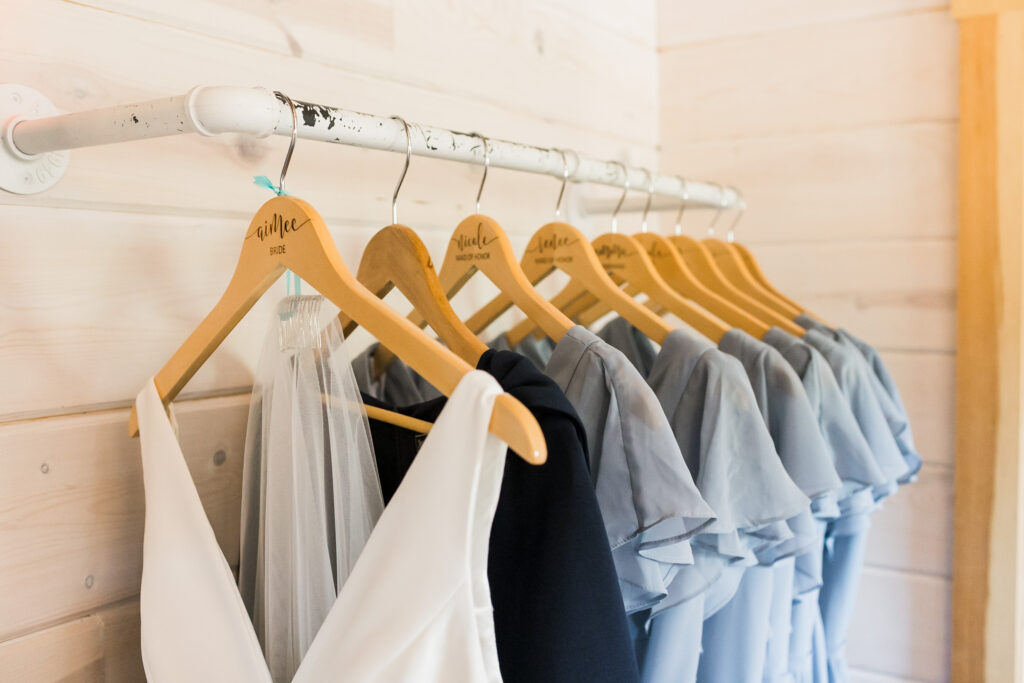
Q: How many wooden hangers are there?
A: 9